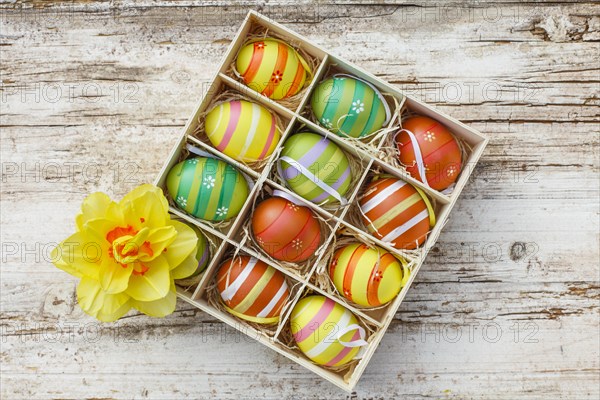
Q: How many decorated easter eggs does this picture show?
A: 12